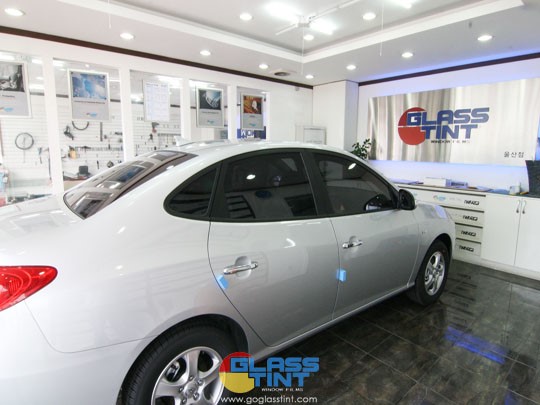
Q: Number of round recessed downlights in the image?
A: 11